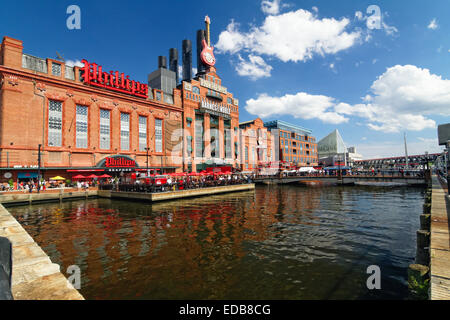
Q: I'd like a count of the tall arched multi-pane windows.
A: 6